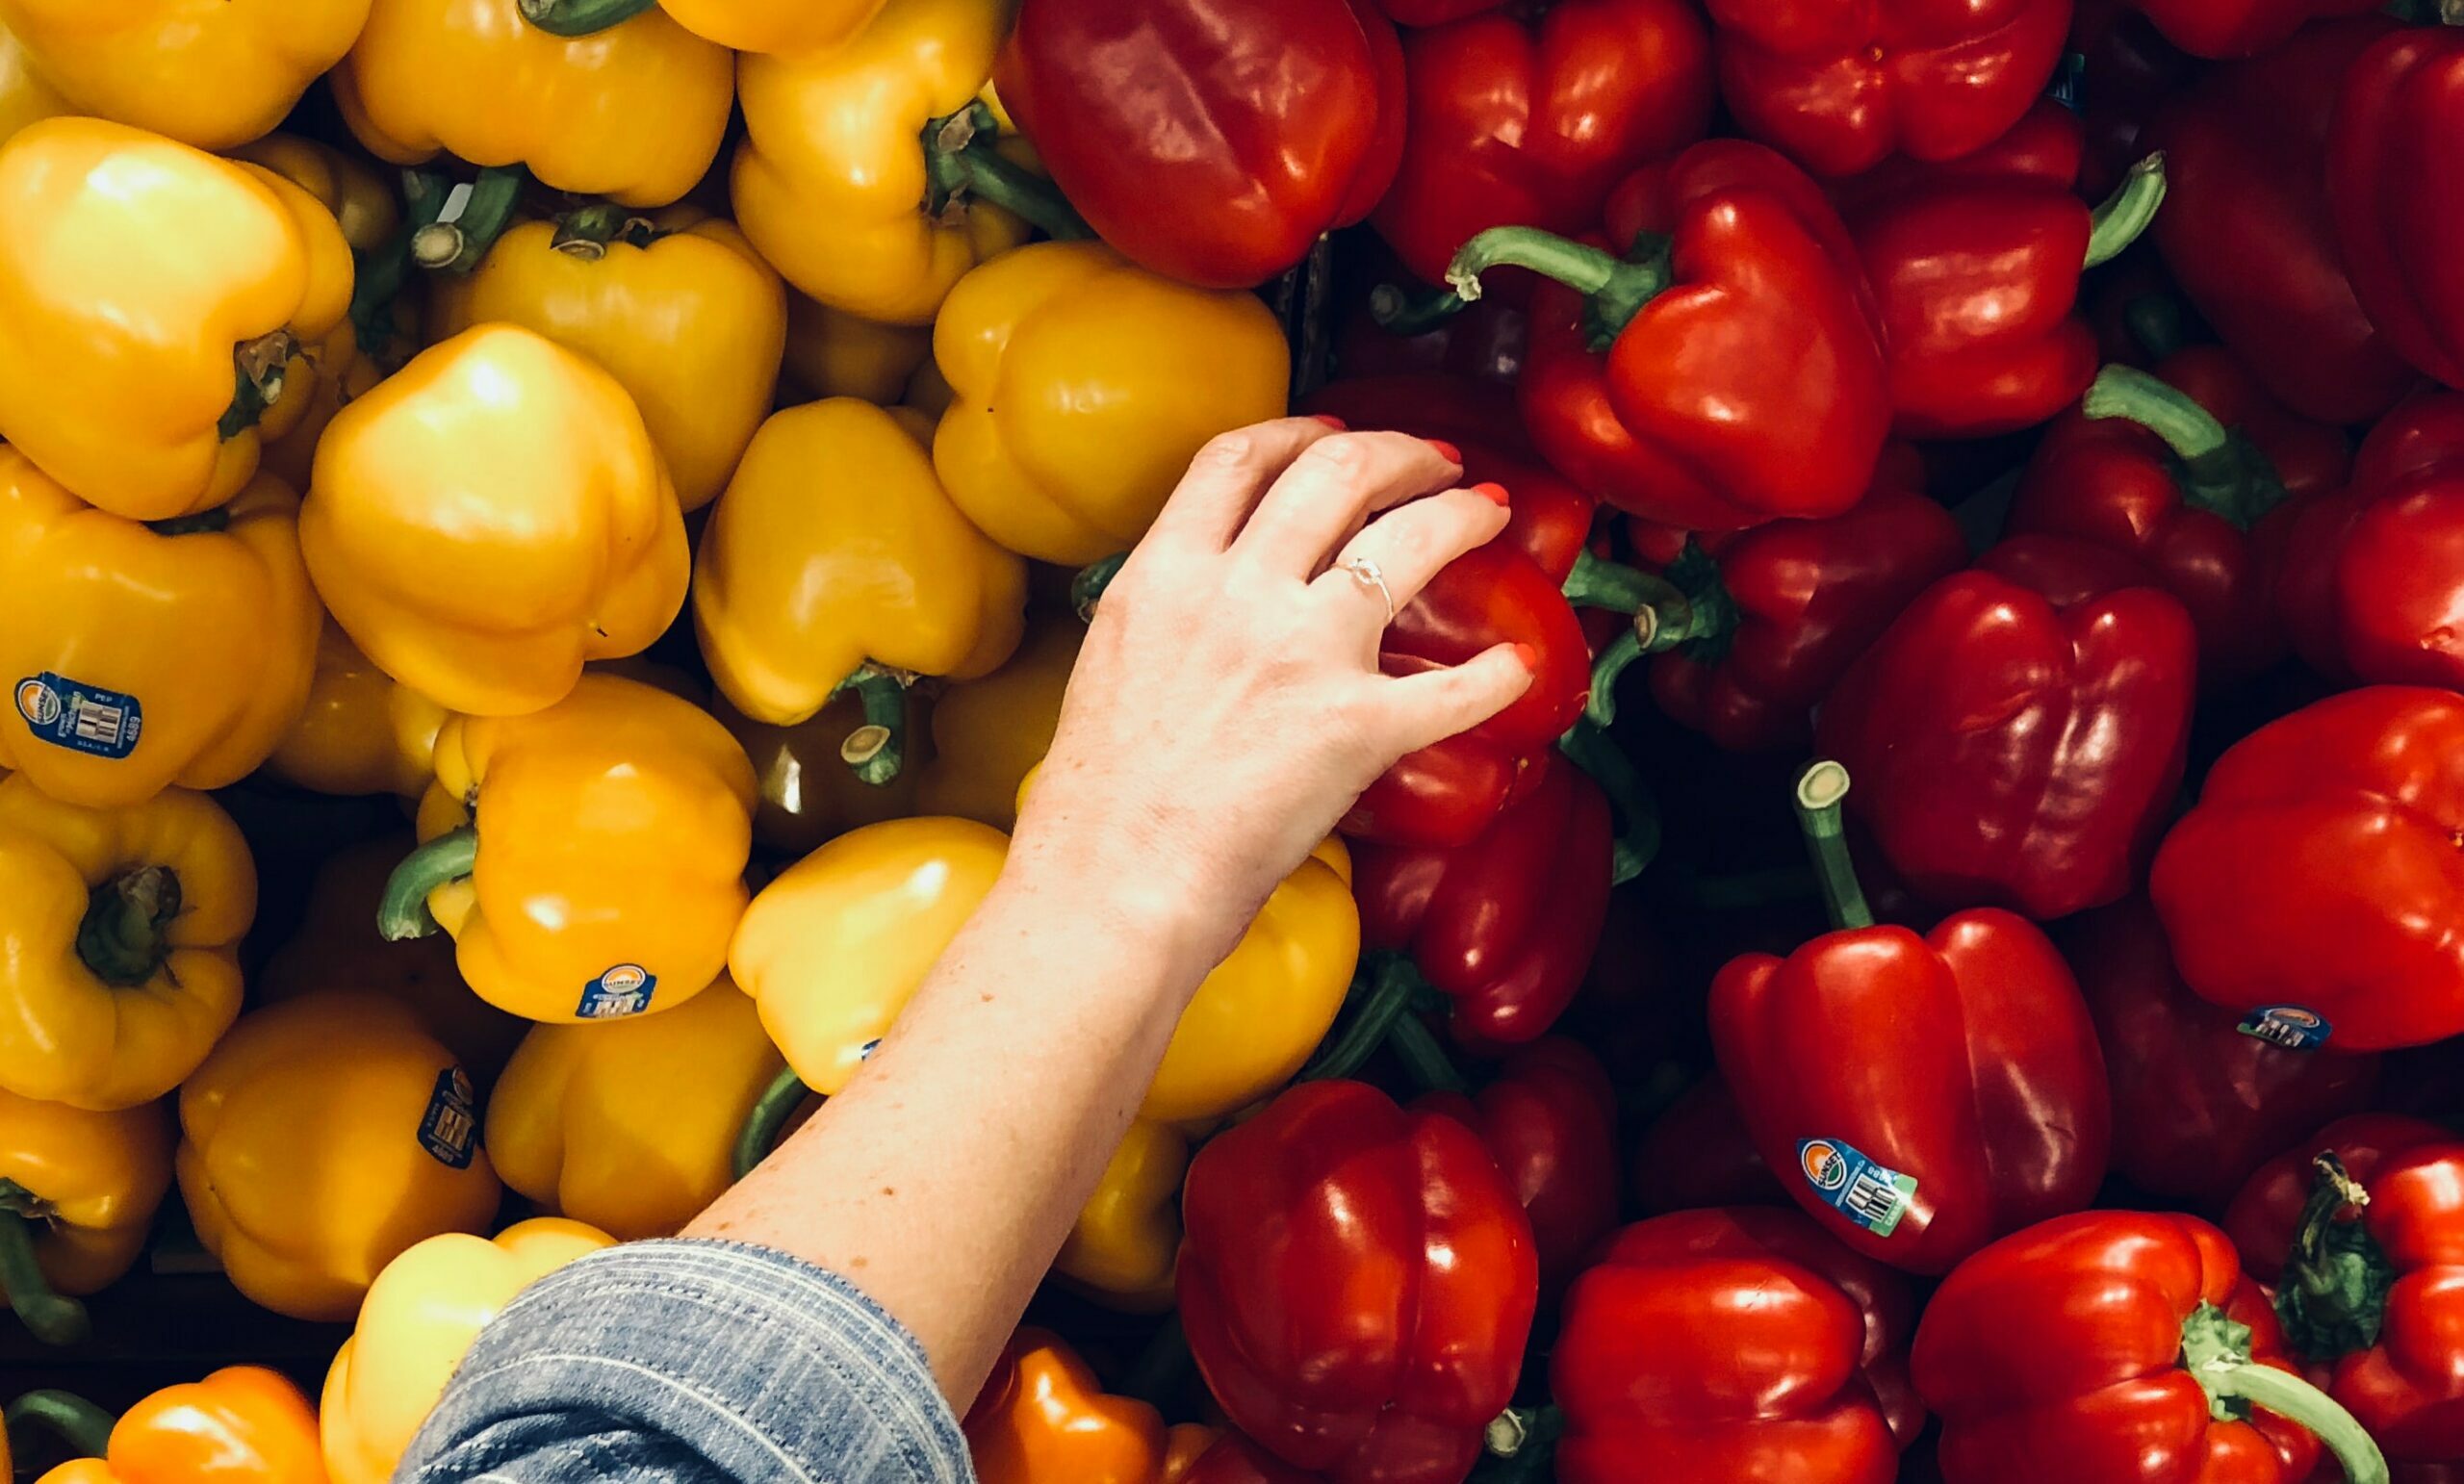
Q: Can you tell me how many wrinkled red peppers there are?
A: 1